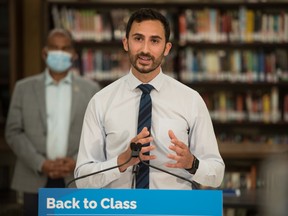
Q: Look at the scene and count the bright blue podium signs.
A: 1